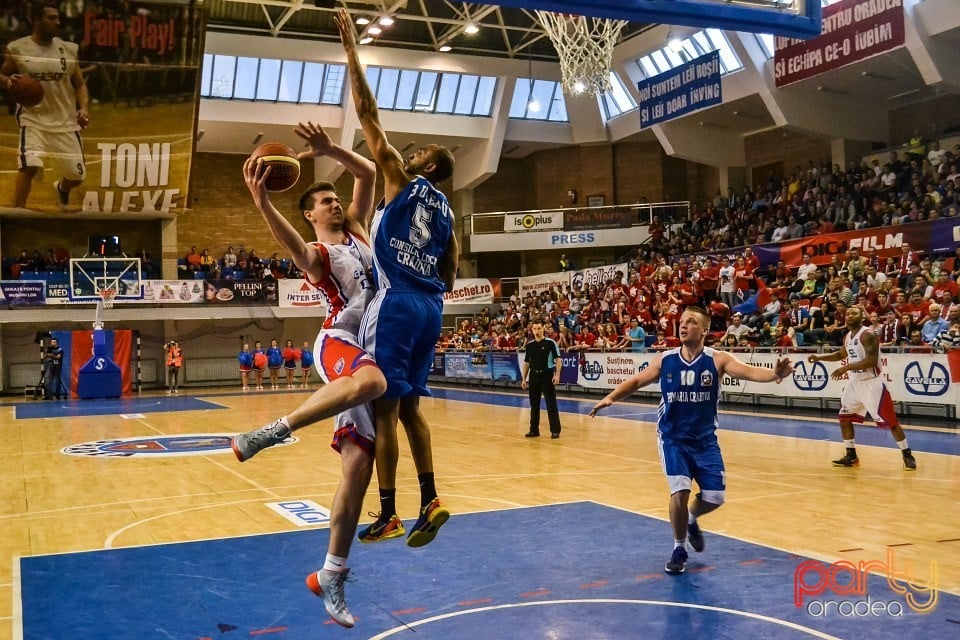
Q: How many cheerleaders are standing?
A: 5